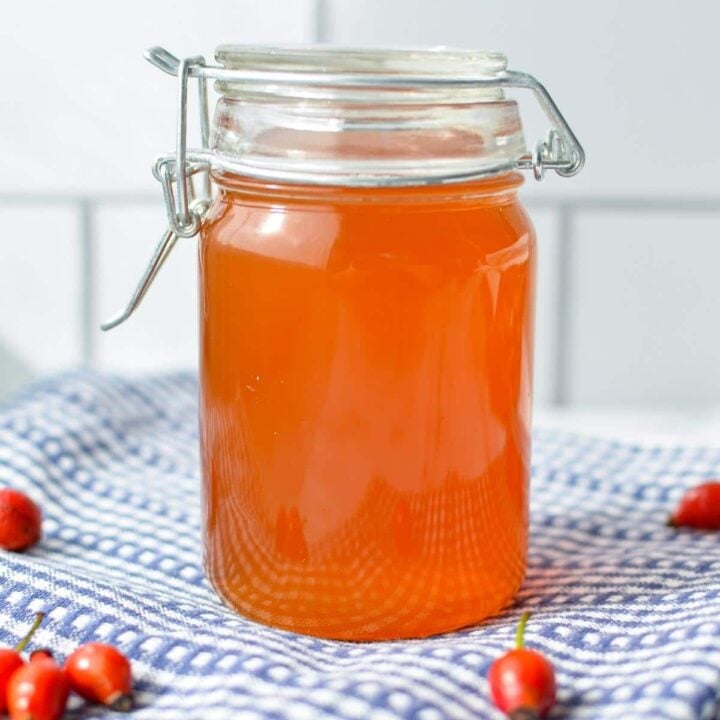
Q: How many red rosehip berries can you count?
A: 6